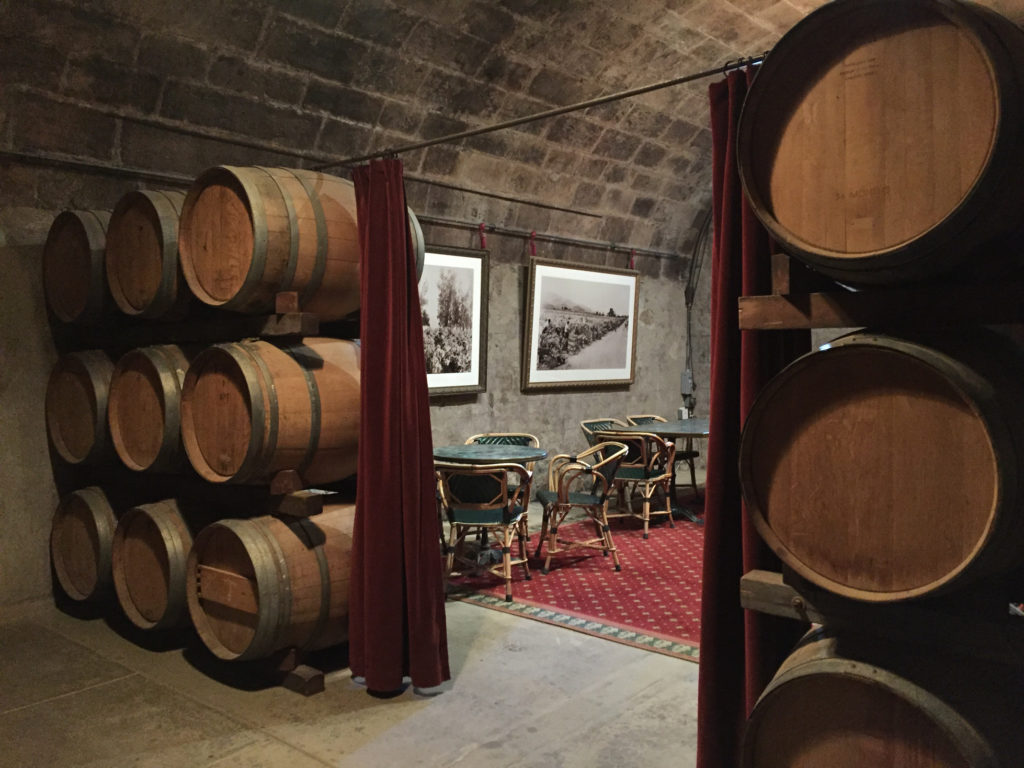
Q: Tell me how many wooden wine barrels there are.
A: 12